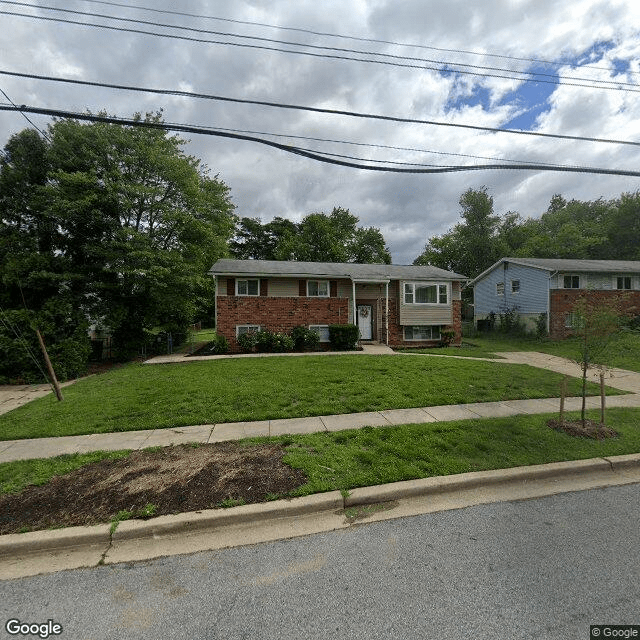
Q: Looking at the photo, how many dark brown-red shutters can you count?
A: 4